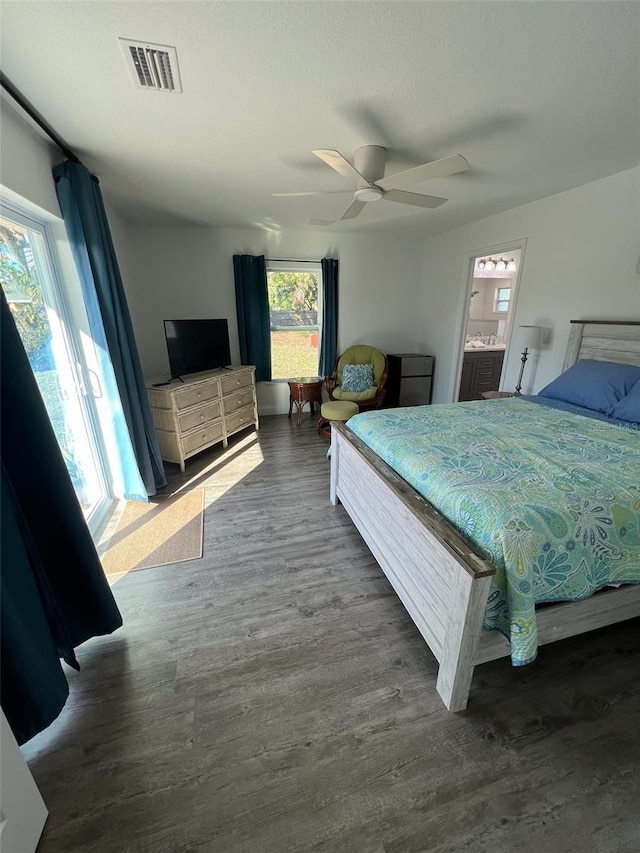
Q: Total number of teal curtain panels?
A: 4